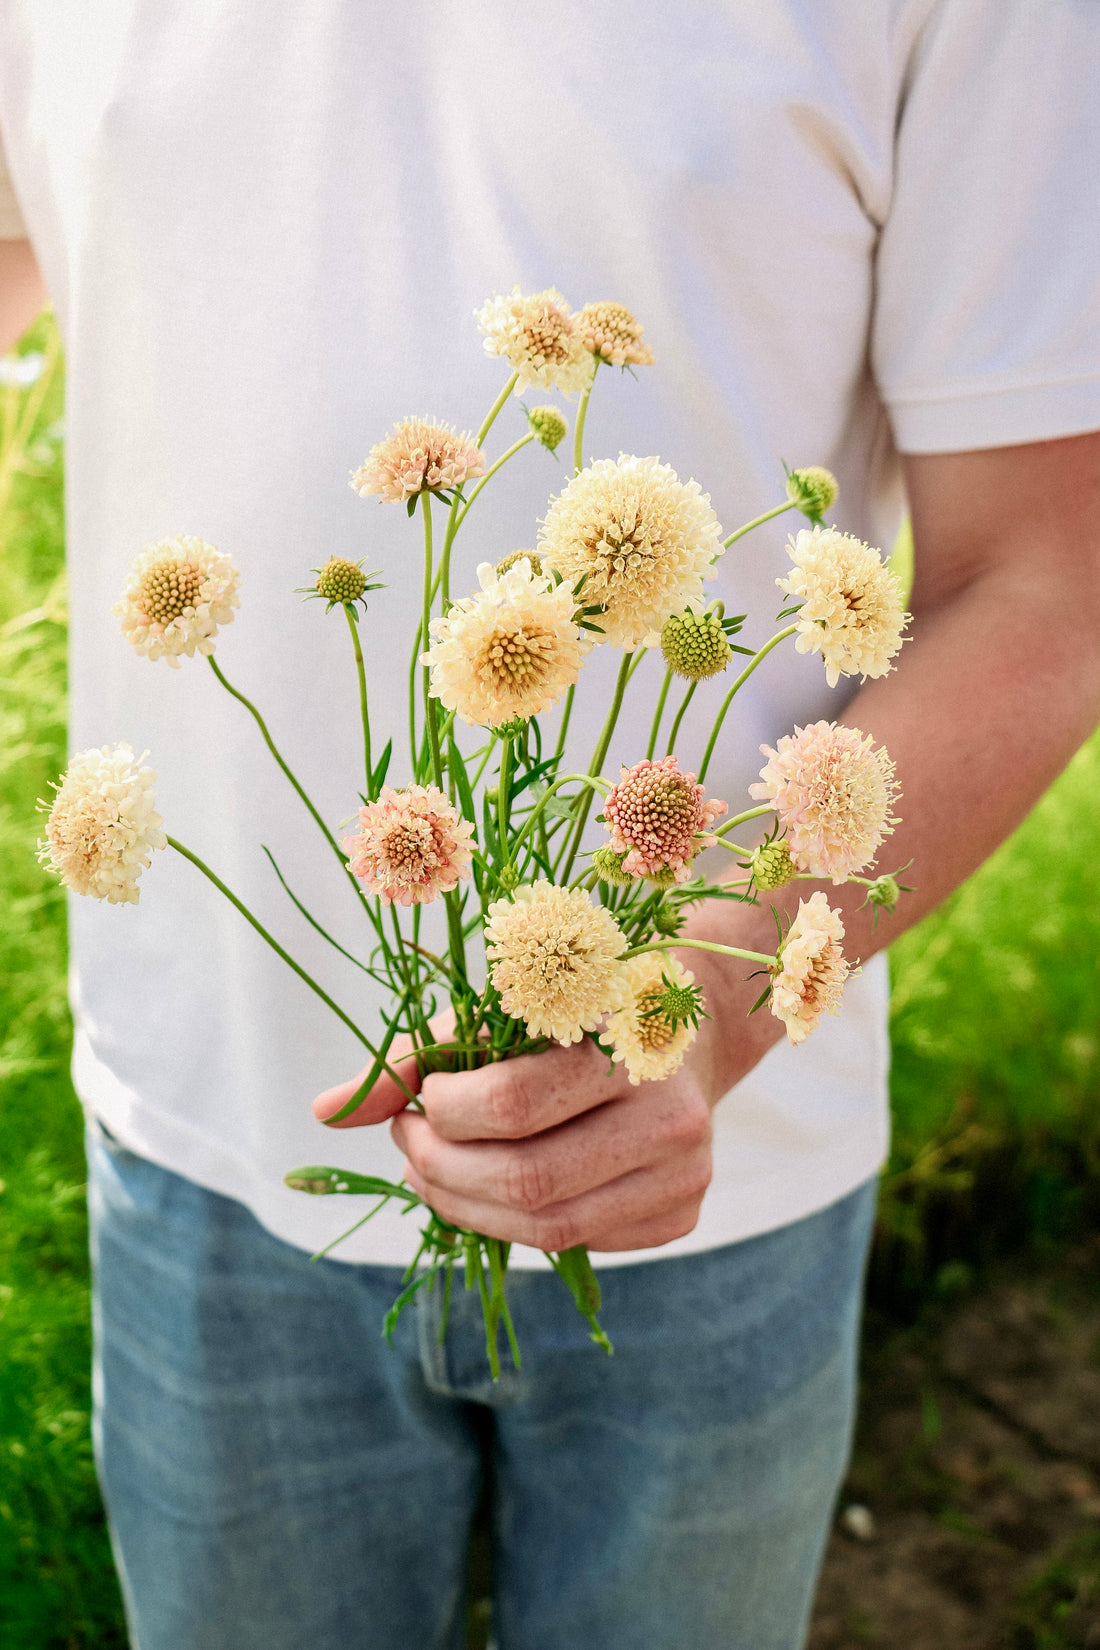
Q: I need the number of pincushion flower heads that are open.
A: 14